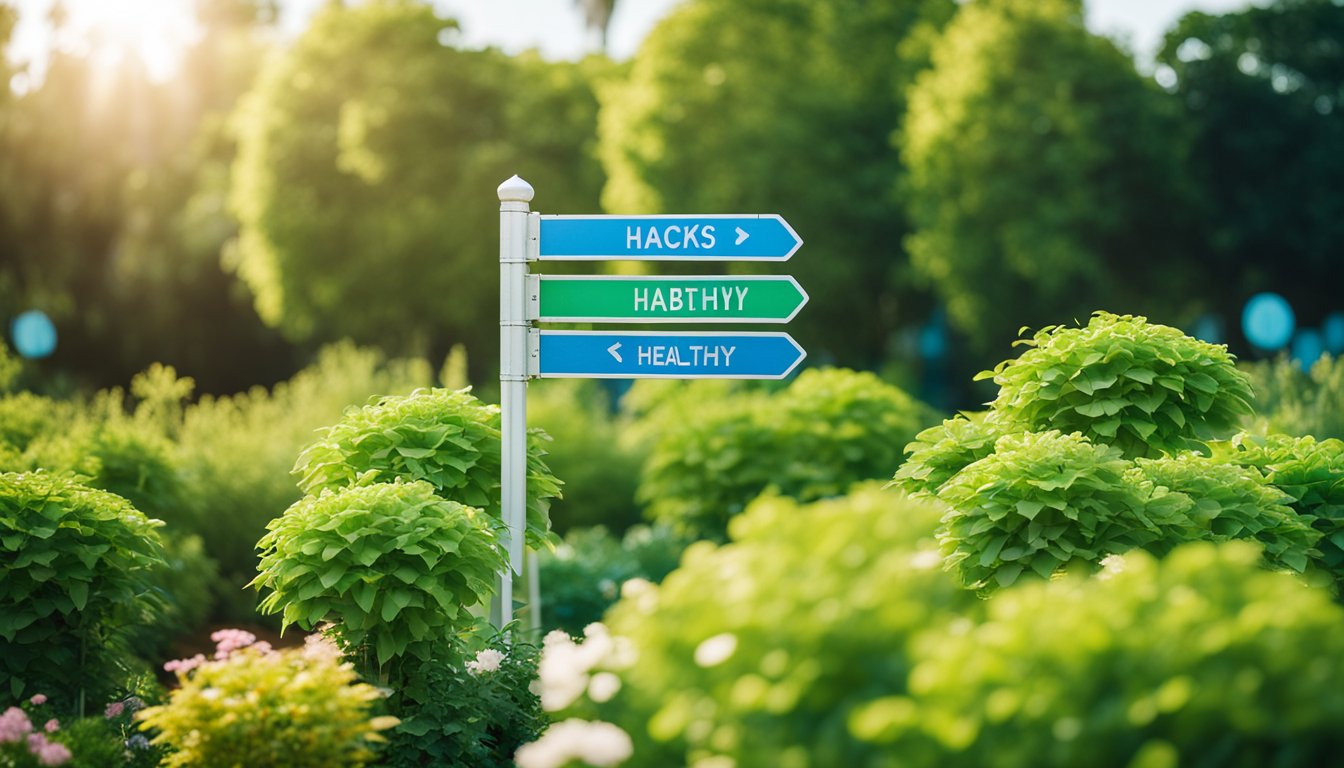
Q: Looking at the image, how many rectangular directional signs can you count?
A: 3